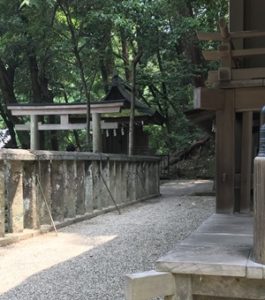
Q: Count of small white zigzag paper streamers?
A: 3